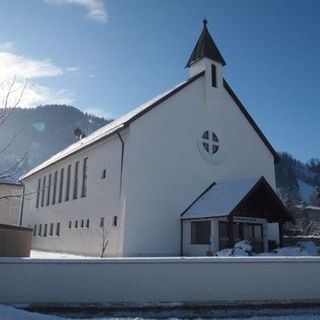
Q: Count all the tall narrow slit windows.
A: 8